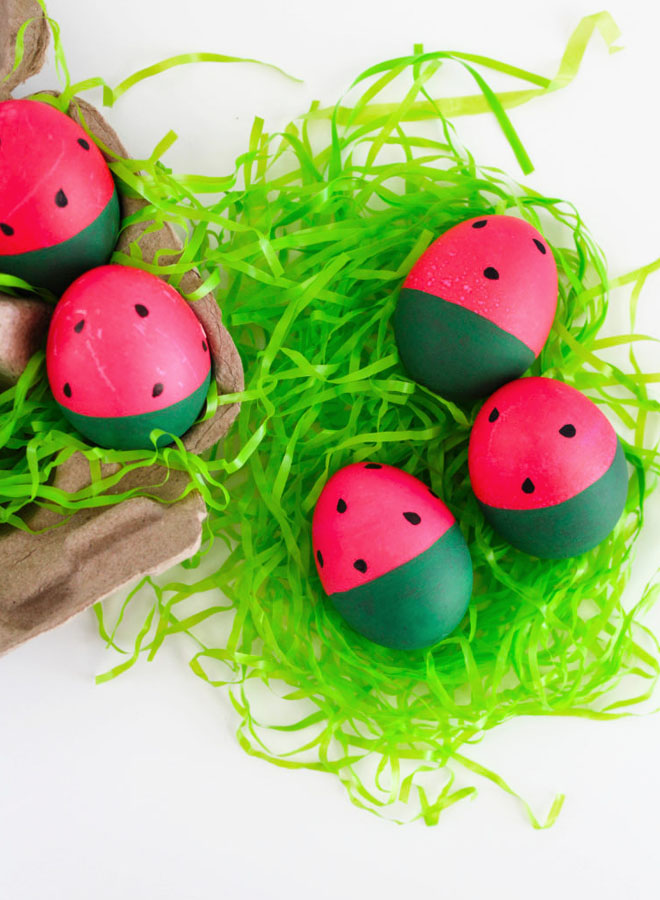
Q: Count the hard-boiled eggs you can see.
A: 5